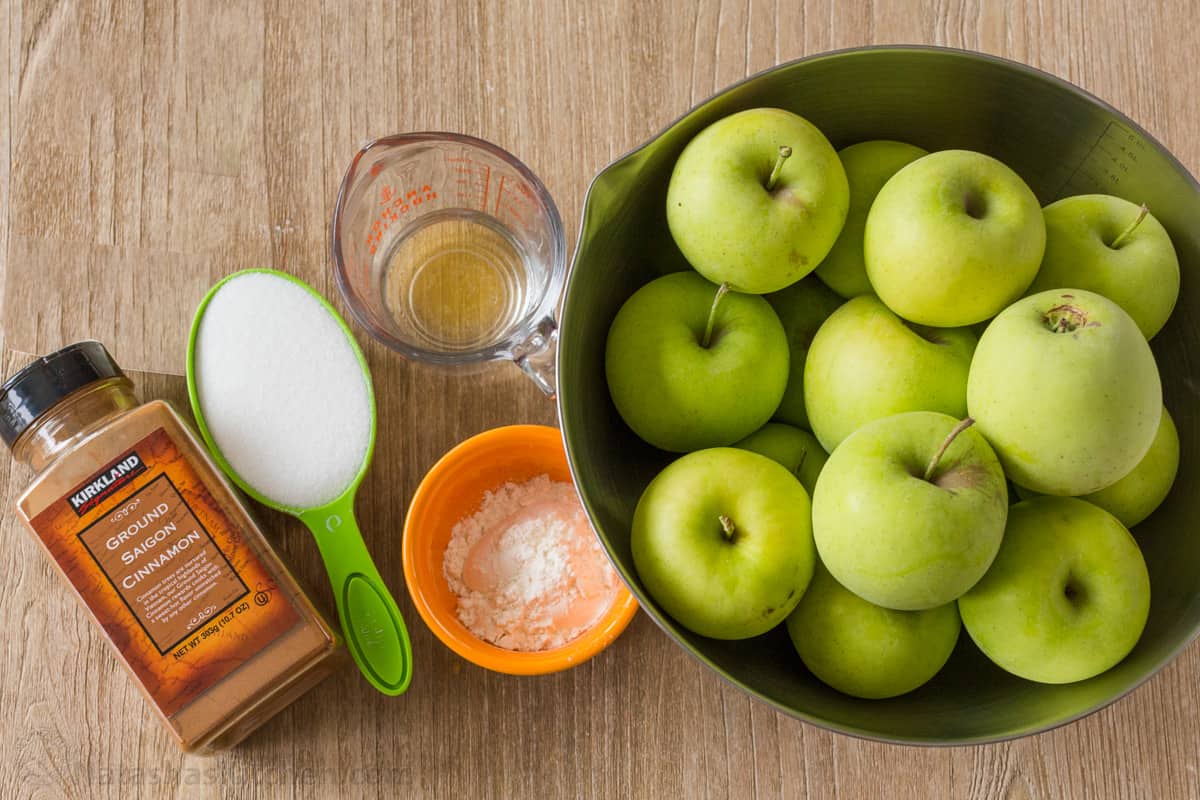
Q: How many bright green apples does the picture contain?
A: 14